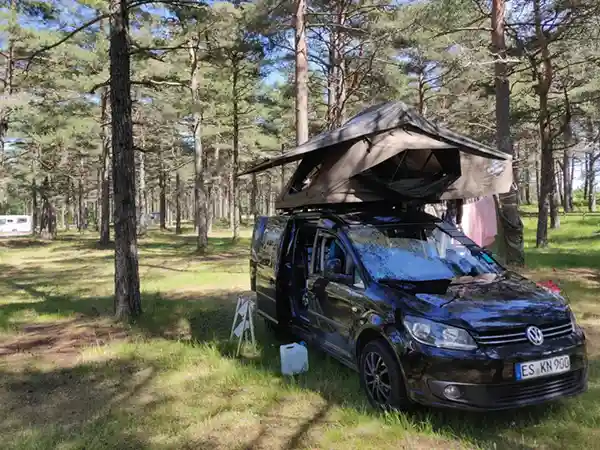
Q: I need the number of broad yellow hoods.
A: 0